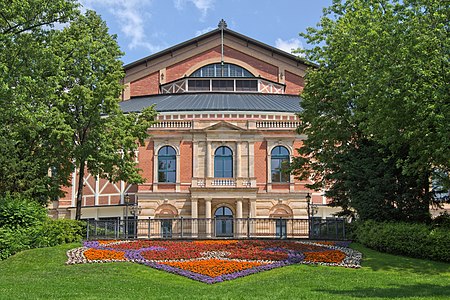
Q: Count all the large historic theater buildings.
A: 1